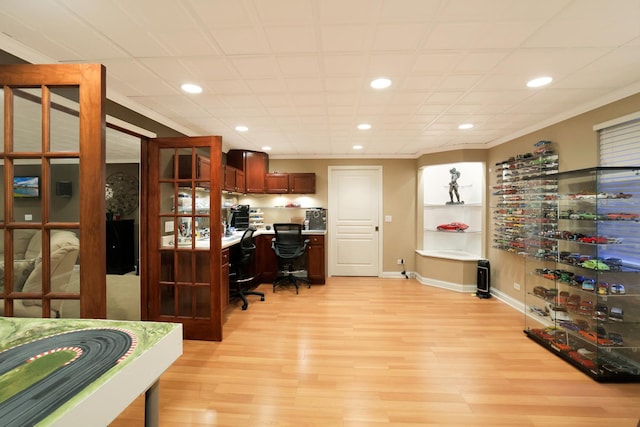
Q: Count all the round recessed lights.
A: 8